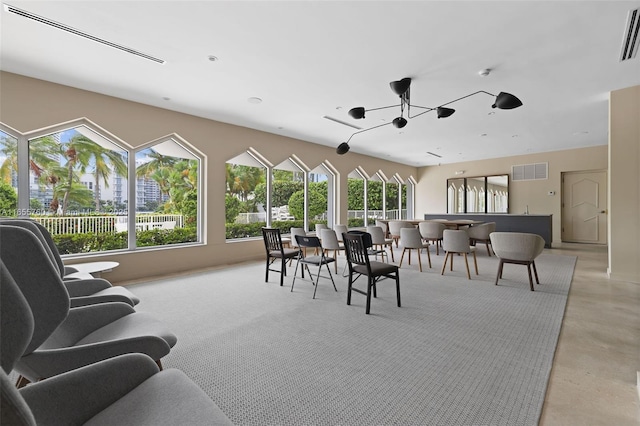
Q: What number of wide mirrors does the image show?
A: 3